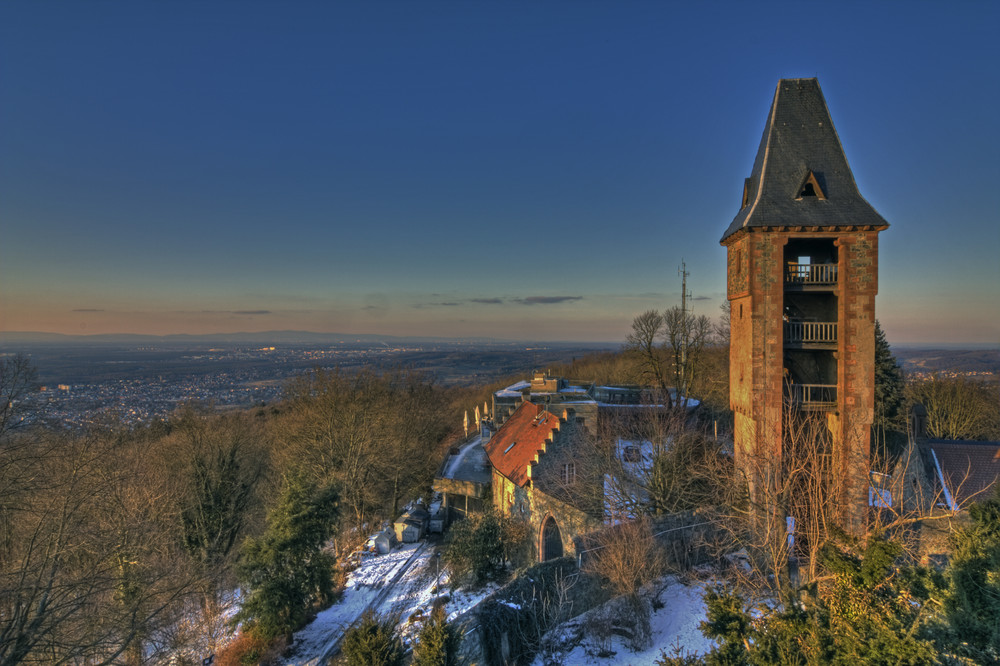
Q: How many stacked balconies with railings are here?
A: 3